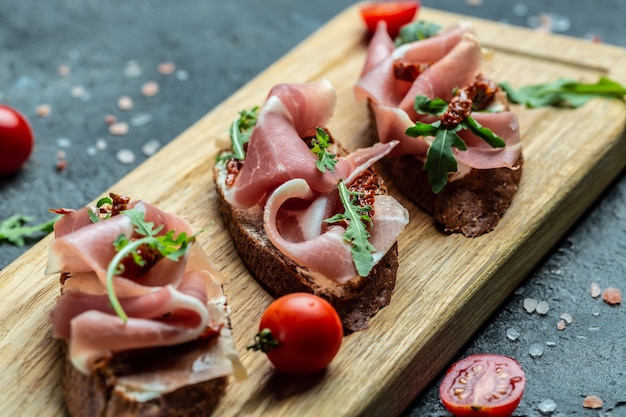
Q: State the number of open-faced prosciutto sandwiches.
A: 3